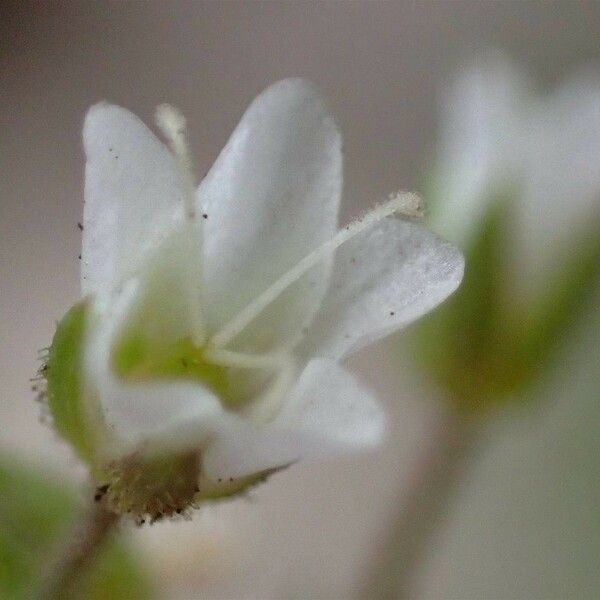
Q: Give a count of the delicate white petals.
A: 5